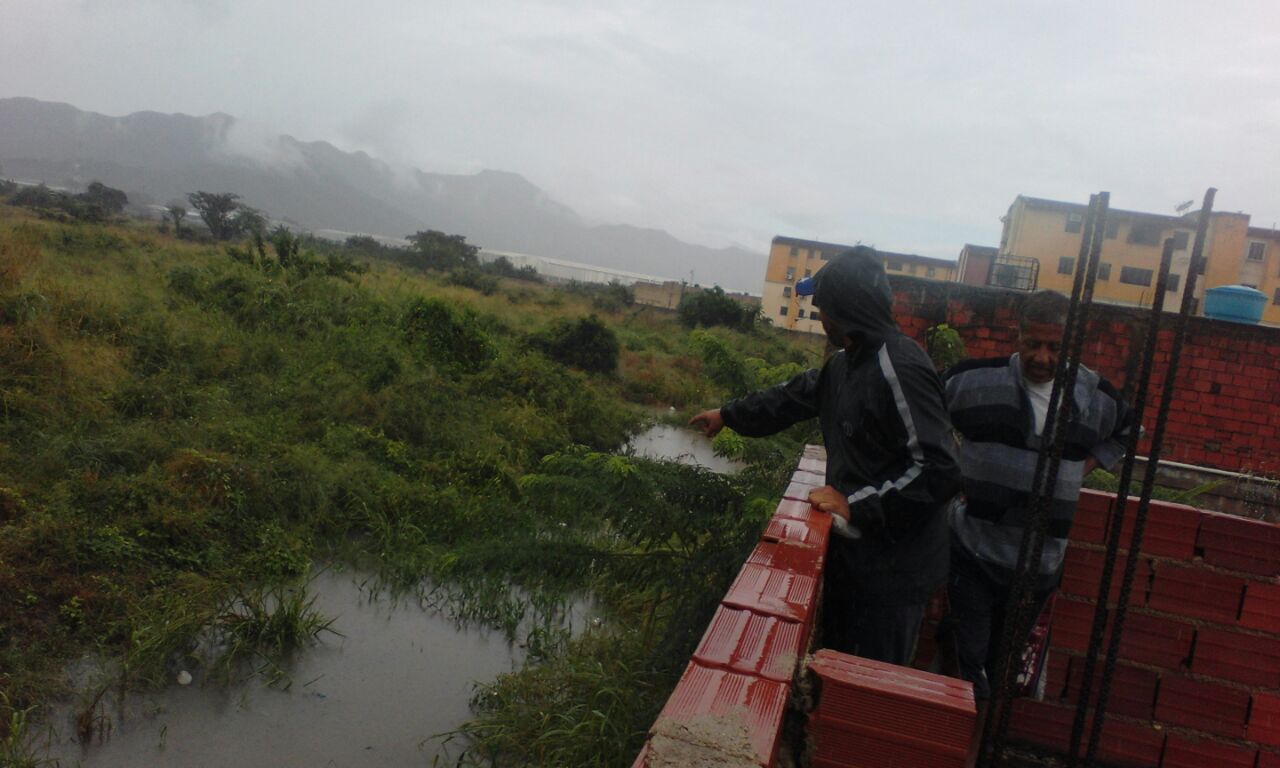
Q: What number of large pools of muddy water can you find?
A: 2